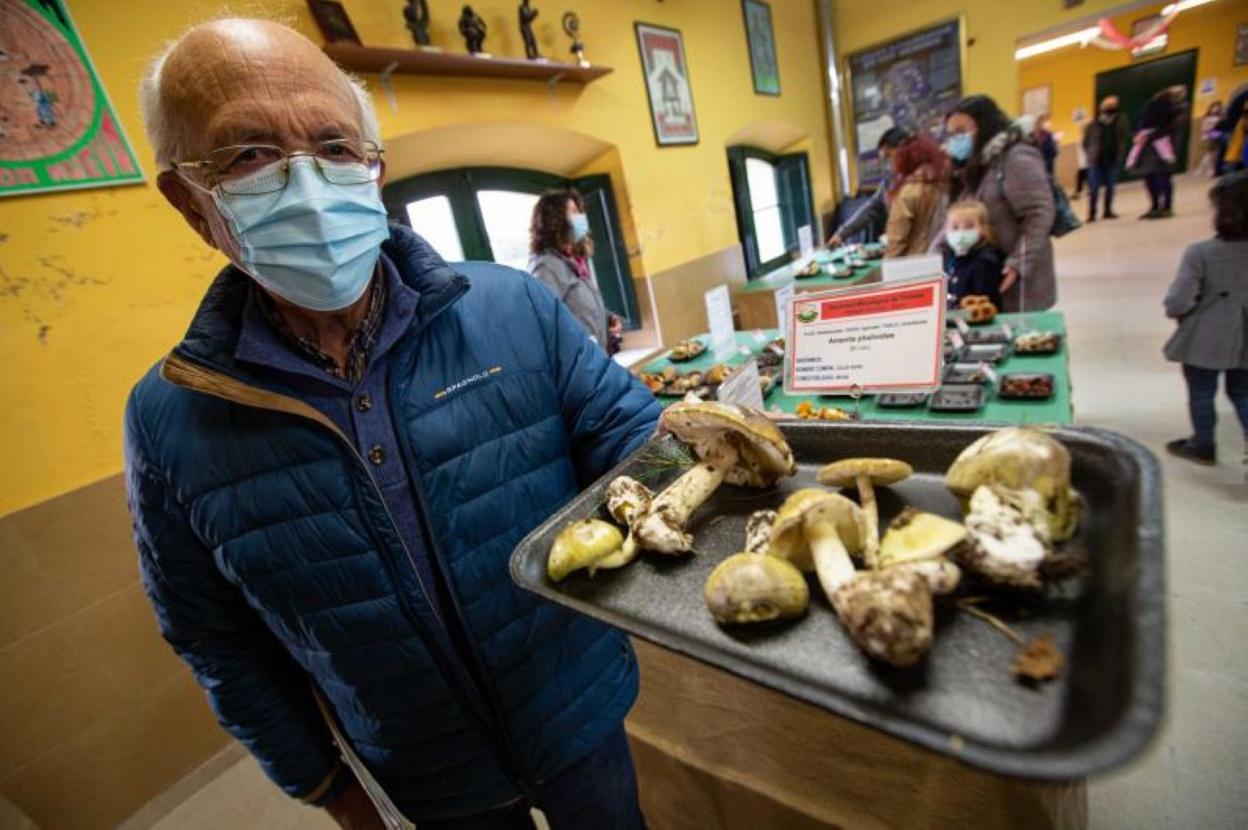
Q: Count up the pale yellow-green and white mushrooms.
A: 7